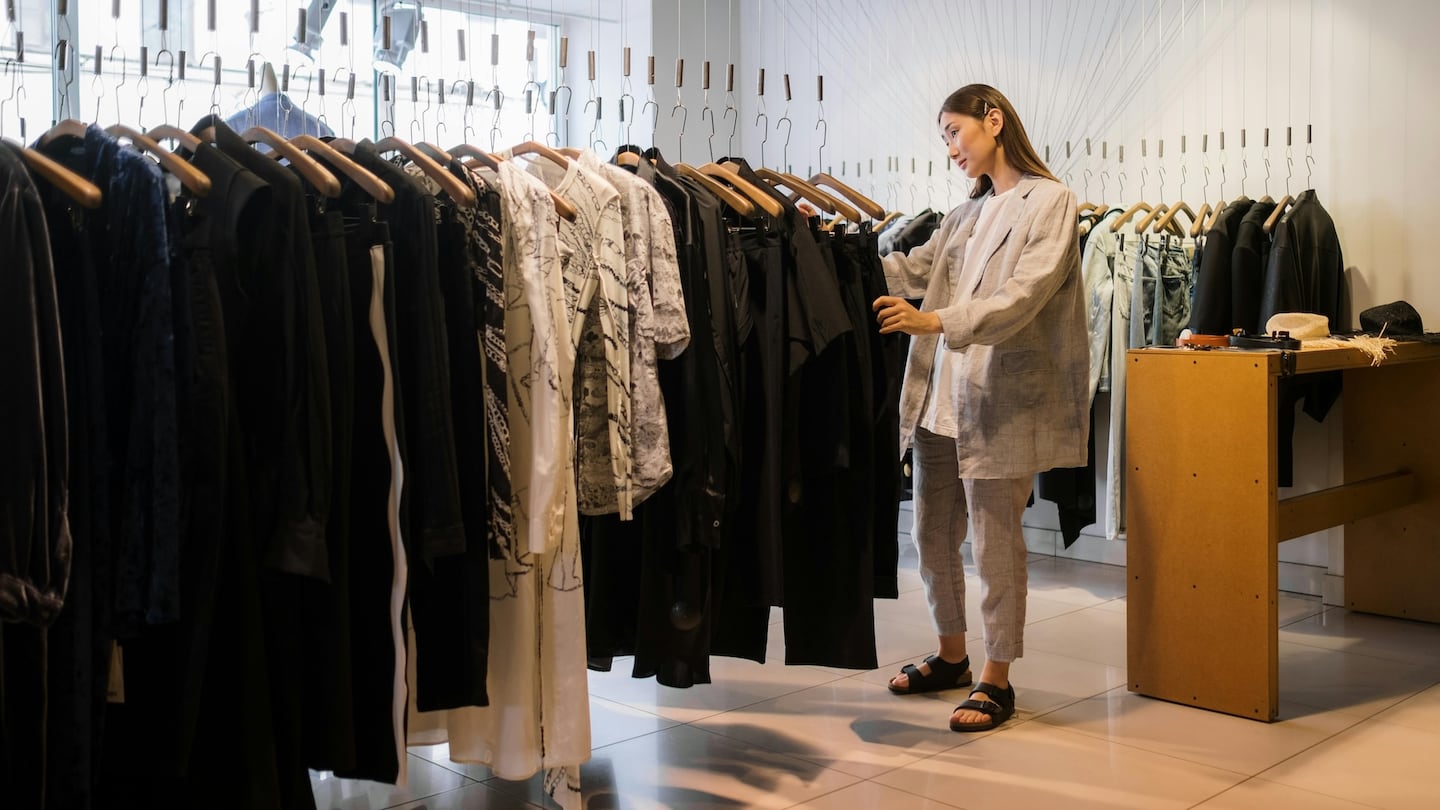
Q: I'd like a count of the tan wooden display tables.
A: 1